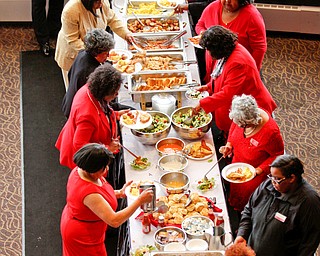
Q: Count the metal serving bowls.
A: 7